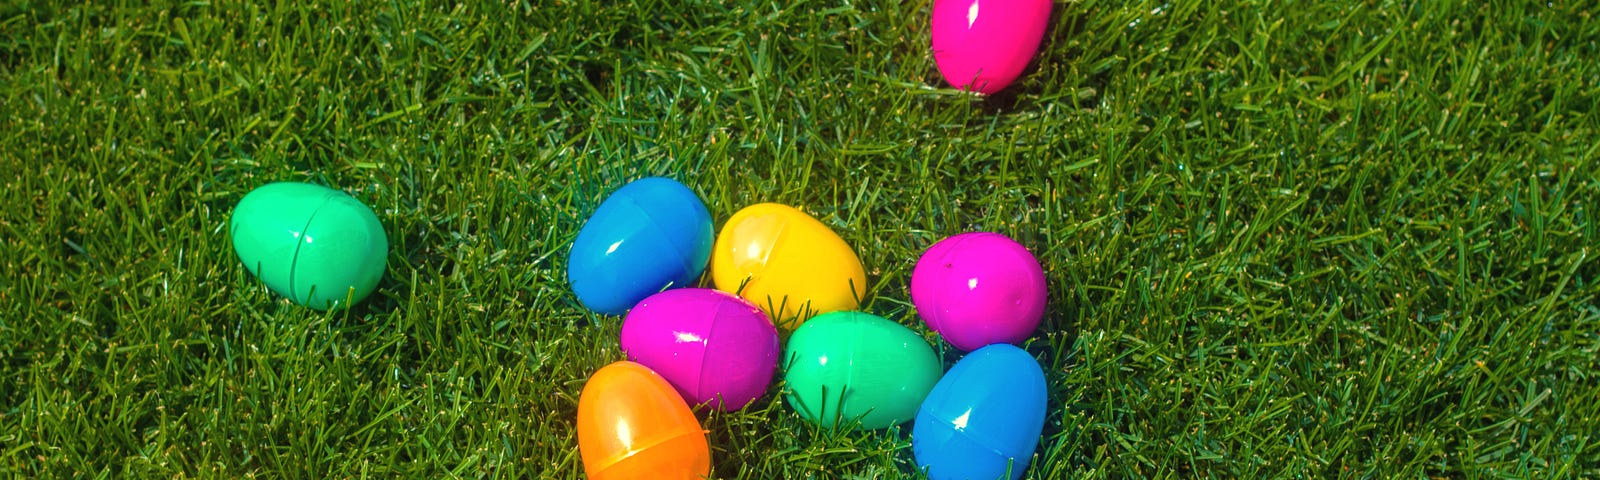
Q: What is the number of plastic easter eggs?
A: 9